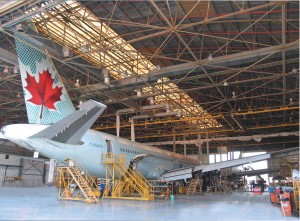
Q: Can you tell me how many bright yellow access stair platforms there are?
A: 2